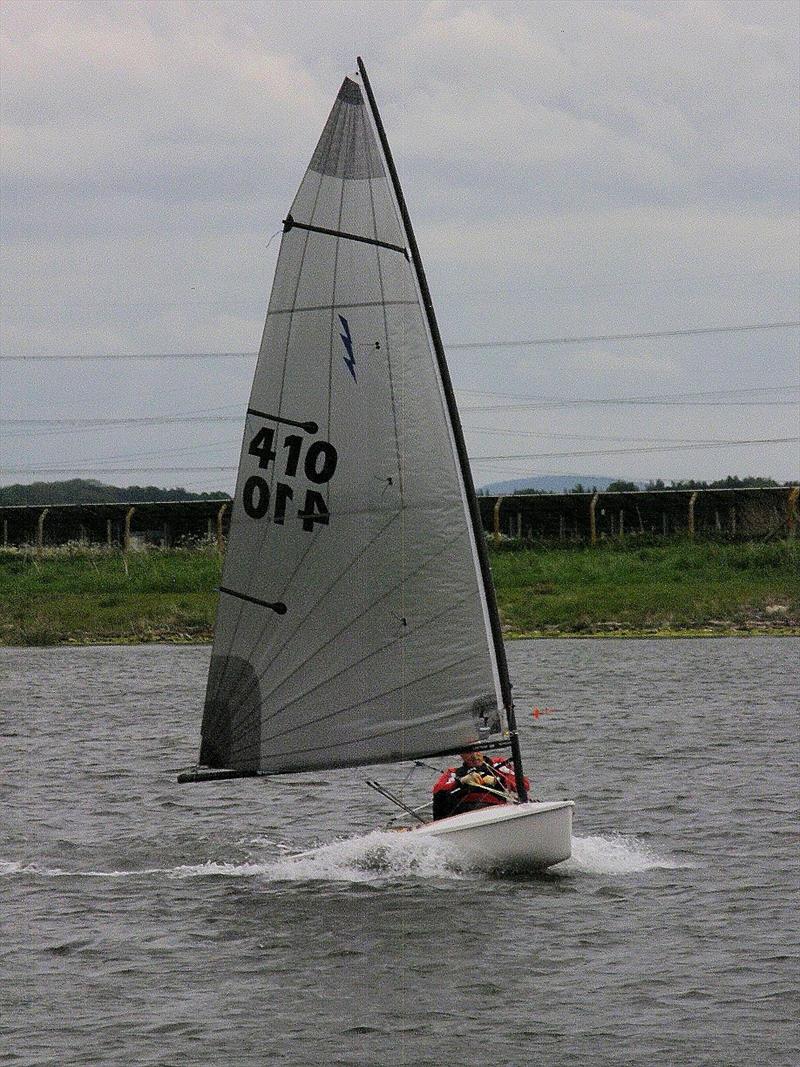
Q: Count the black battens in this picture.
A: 3